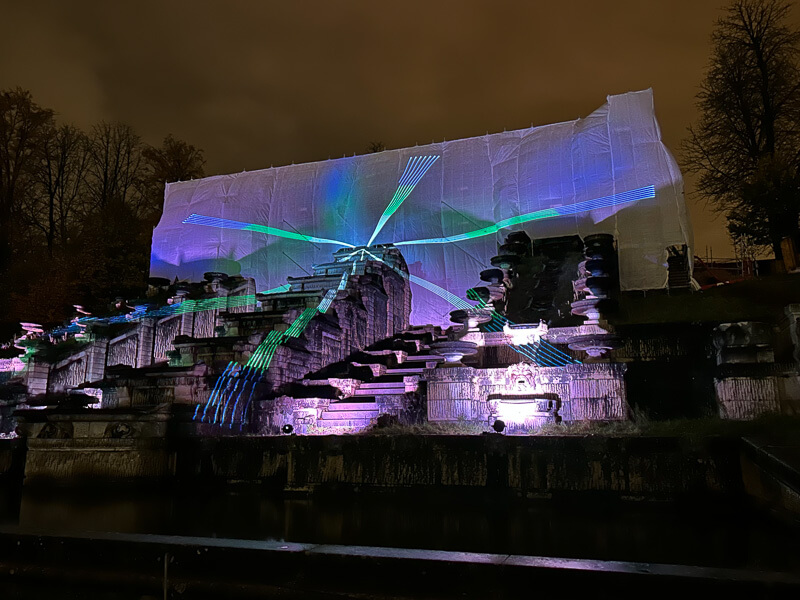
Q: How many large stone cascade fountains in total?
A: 1